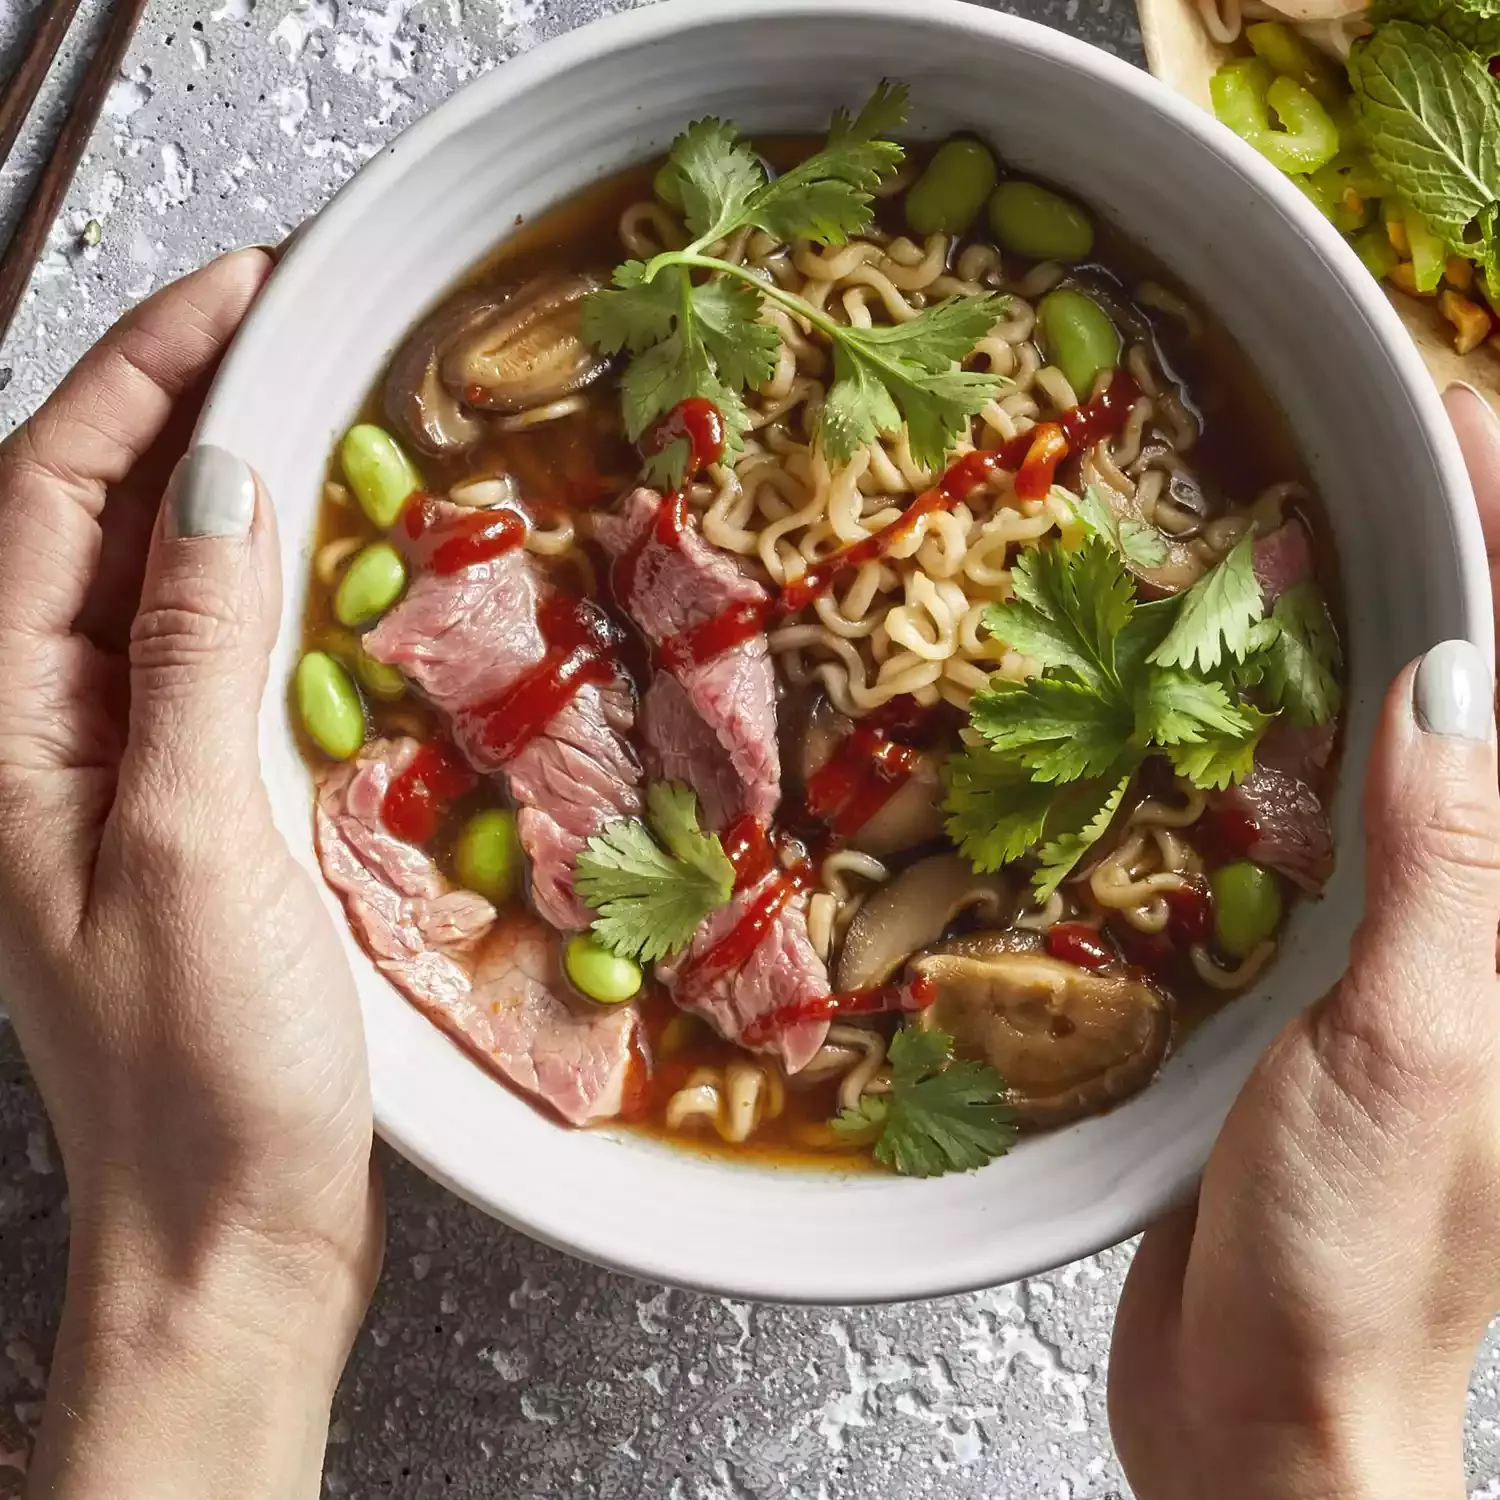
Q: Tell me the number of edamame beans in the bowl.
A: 11